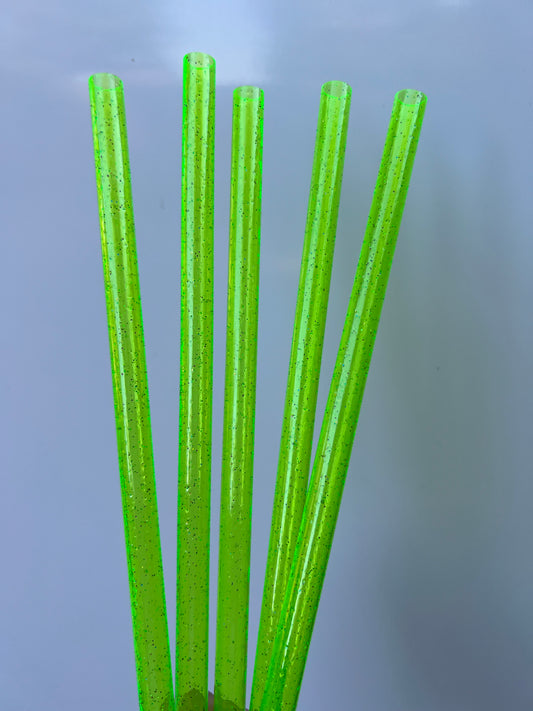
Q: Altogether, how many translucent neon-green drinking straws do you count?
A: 5